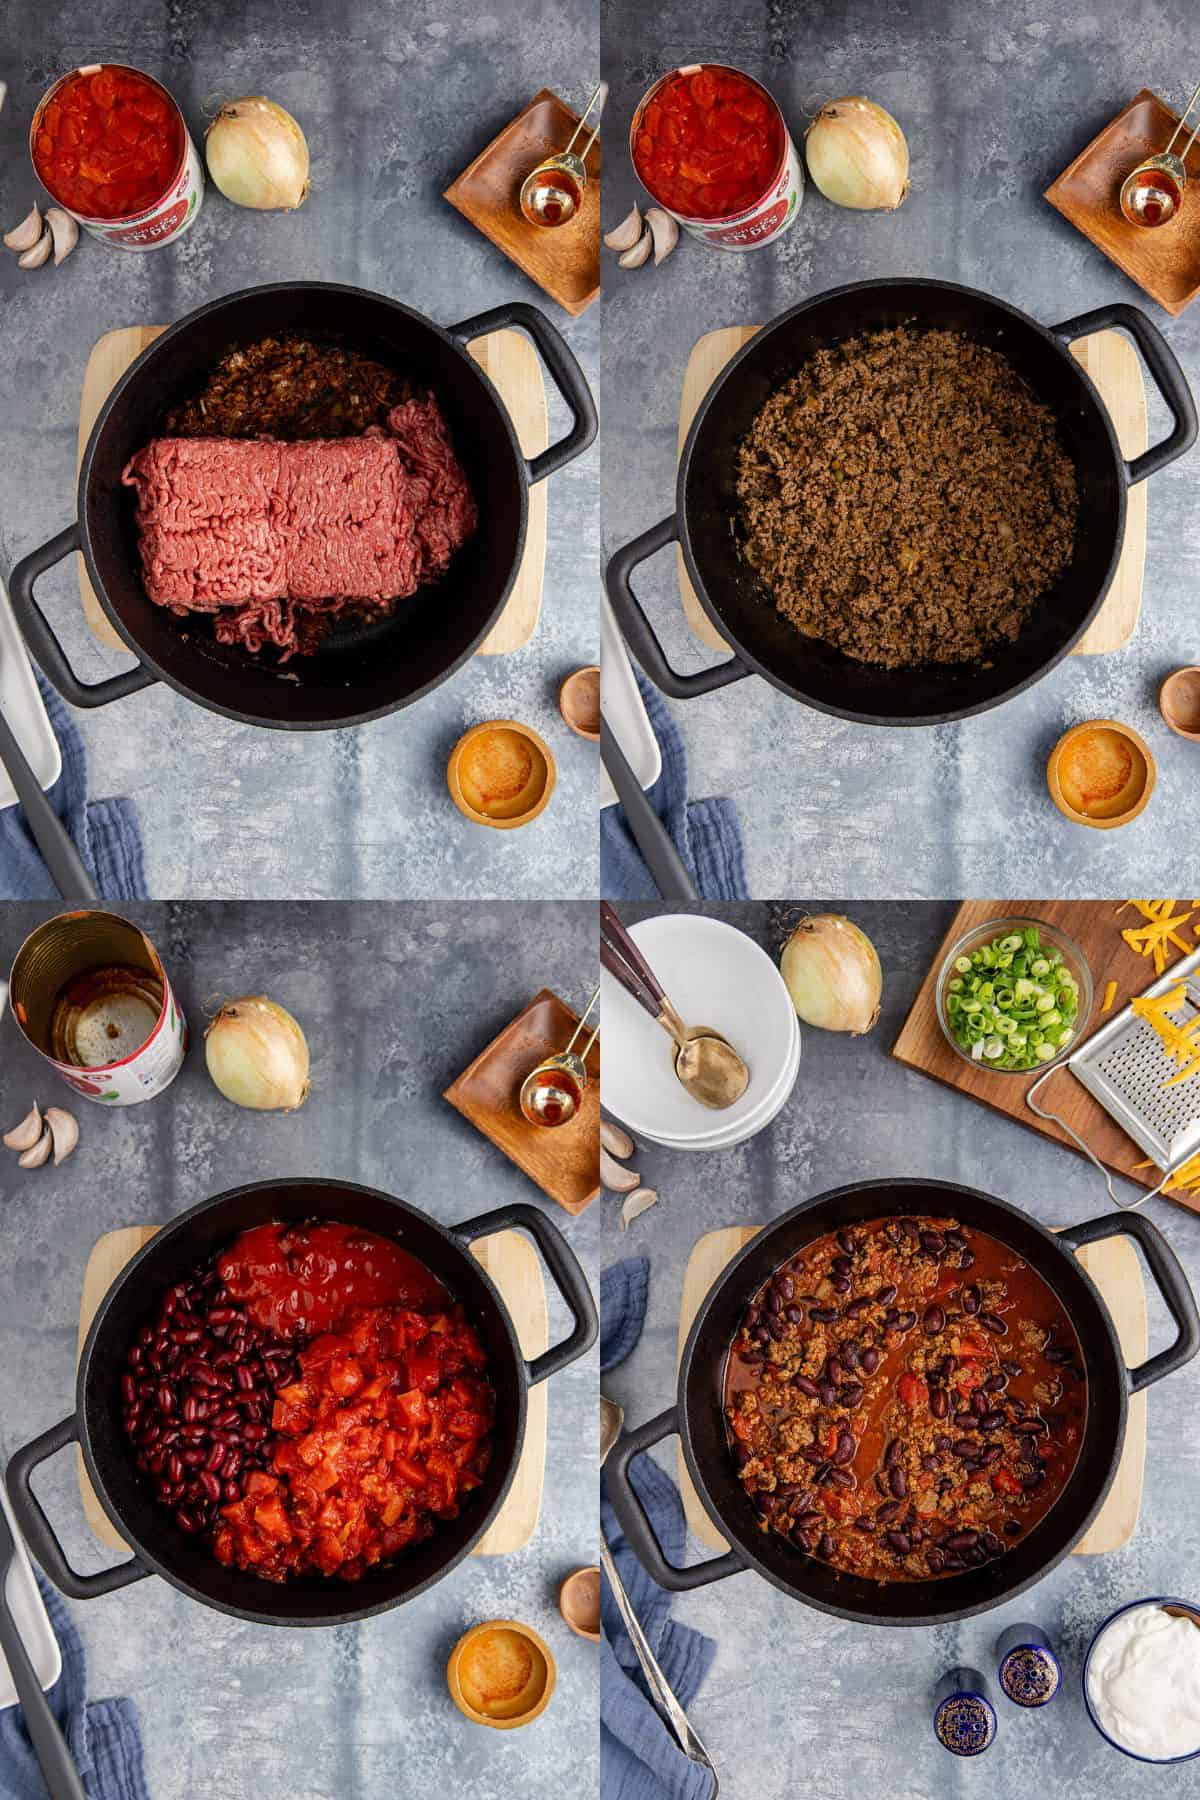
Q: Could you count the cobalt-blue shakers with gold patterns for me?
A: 2